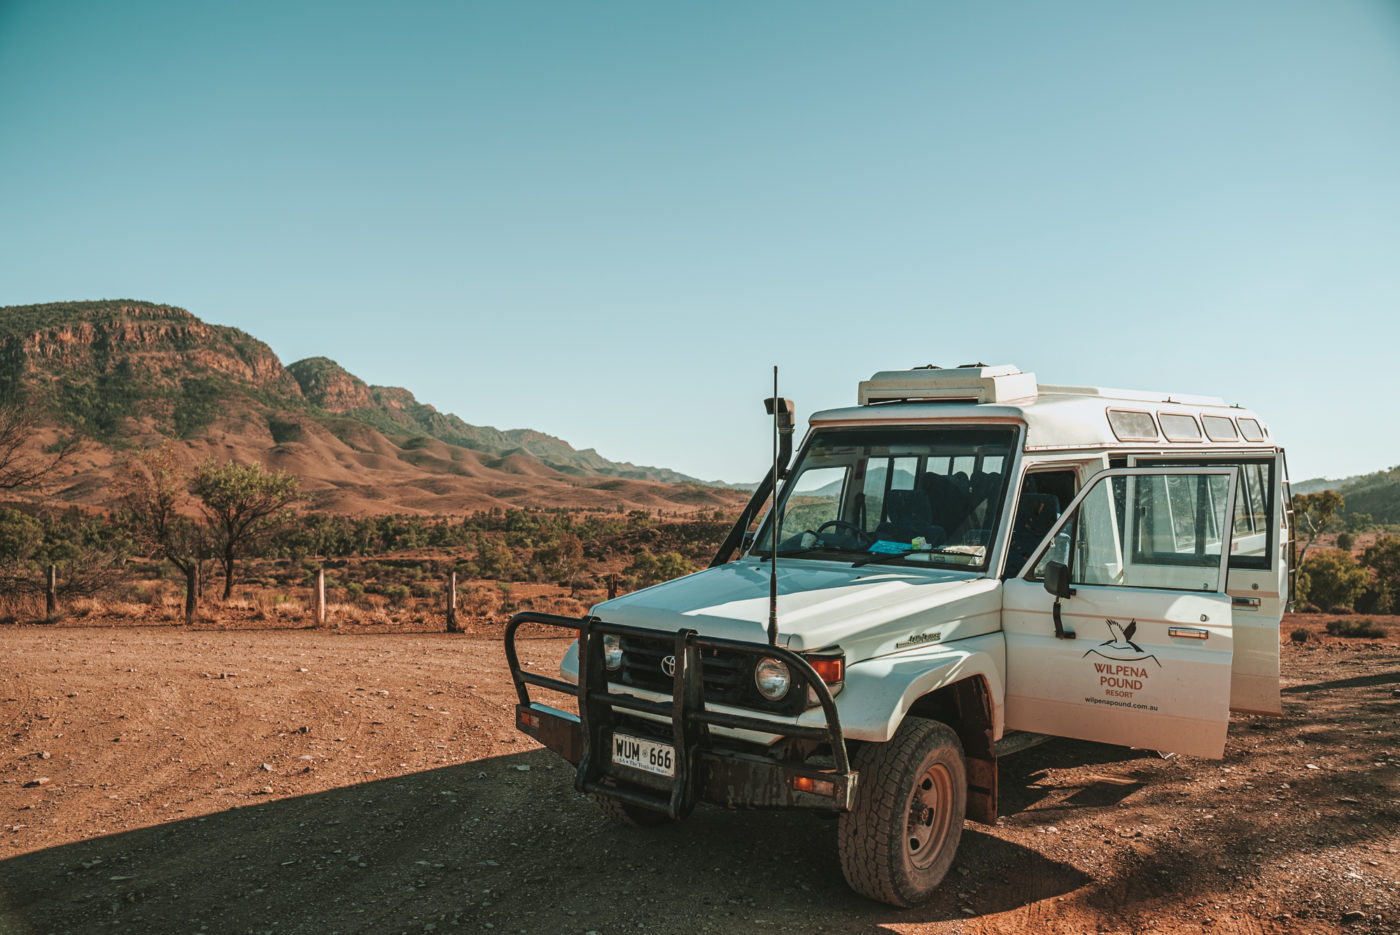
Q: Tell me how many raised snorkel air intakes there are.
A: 1